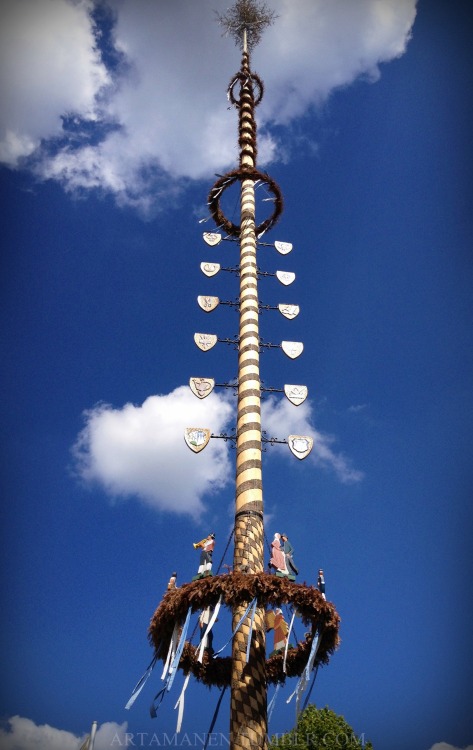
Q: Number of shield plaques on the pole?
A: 12